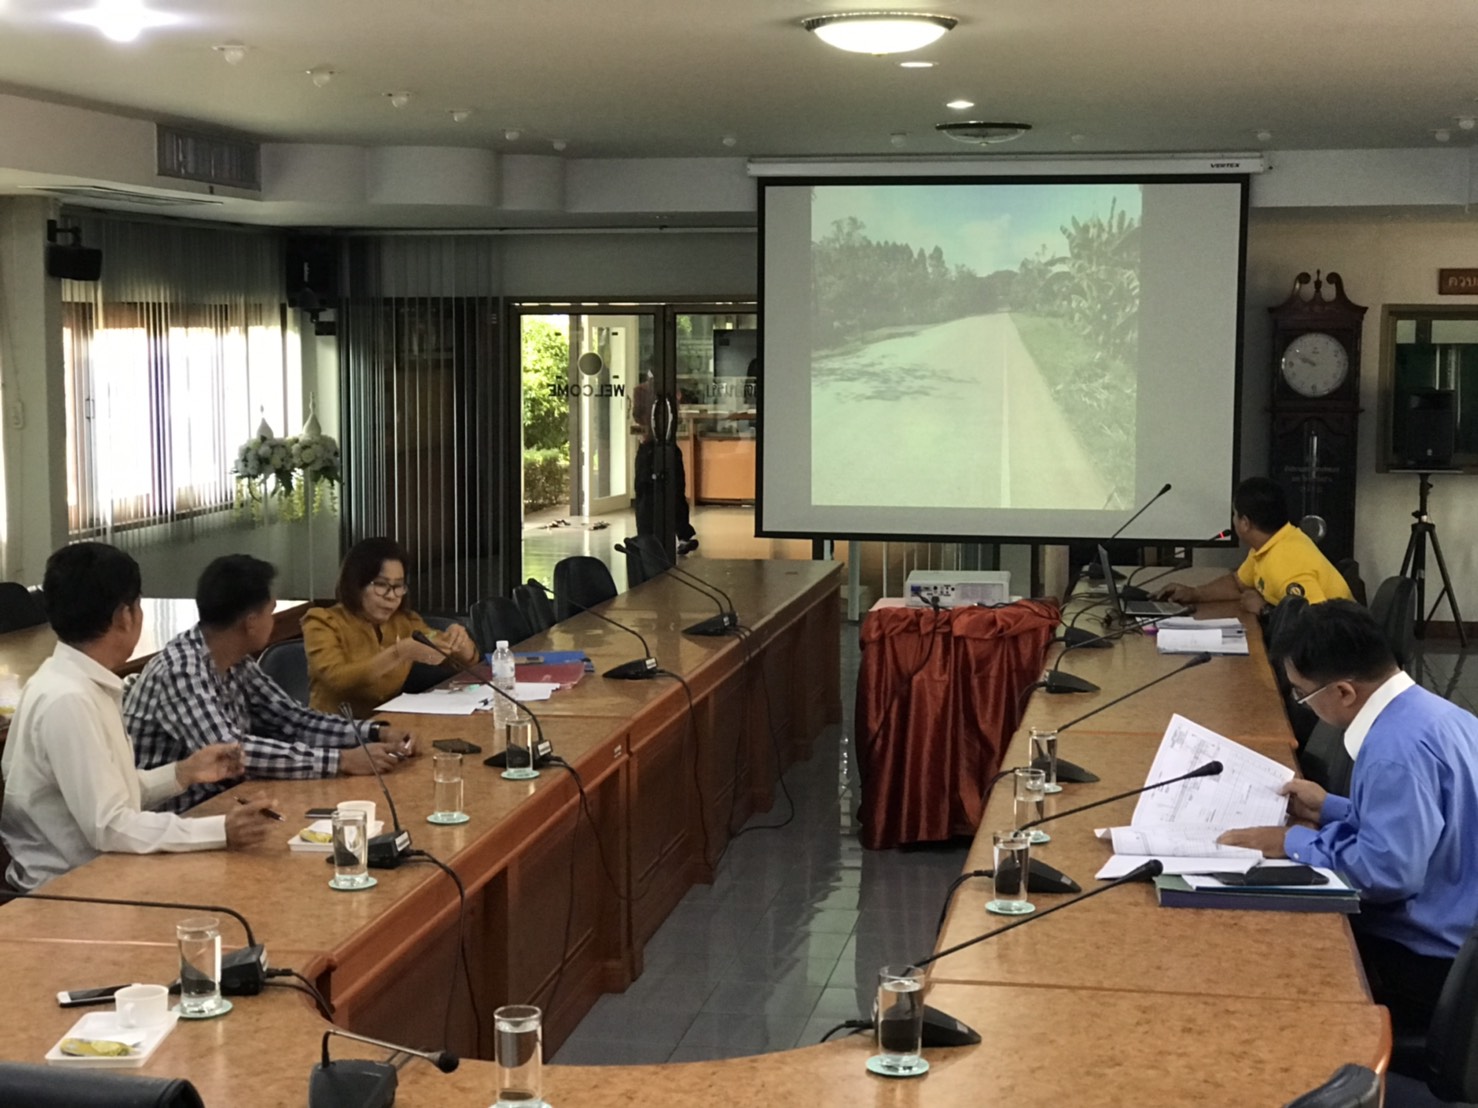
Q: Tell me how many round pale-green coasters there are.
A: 9